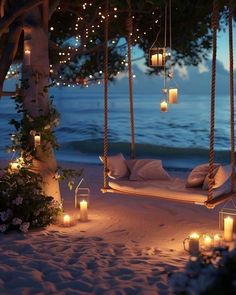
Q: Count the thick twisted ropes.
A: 4